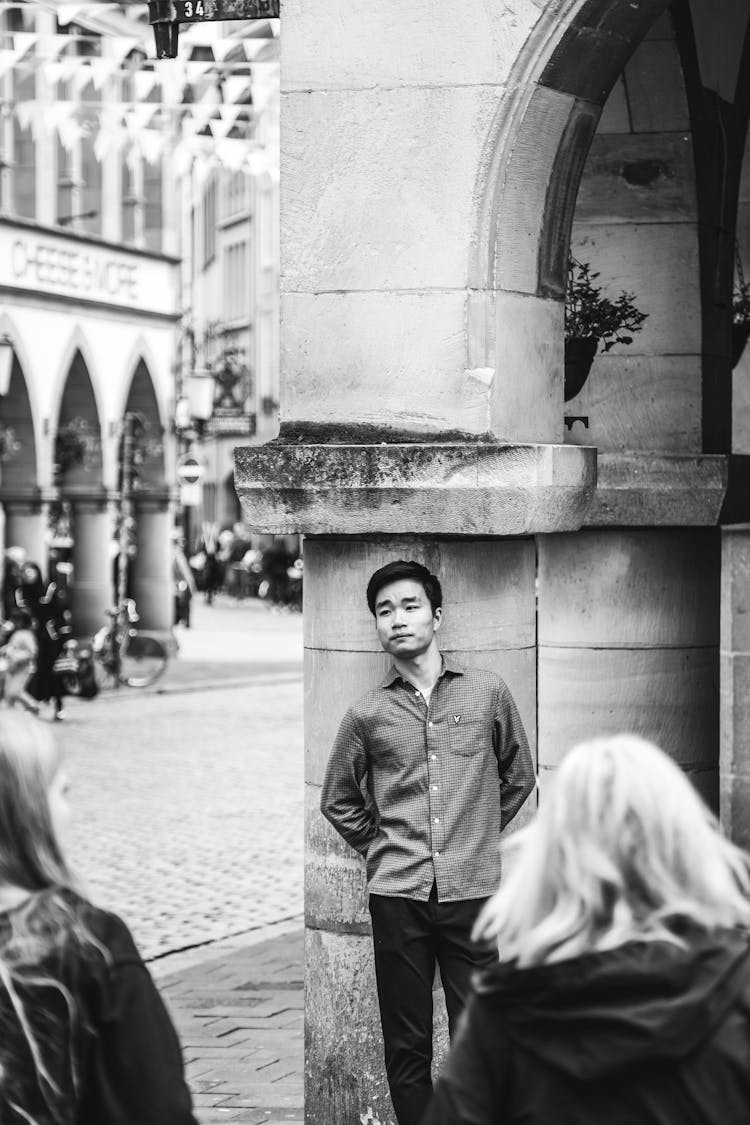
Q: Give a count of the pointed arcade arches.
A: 3